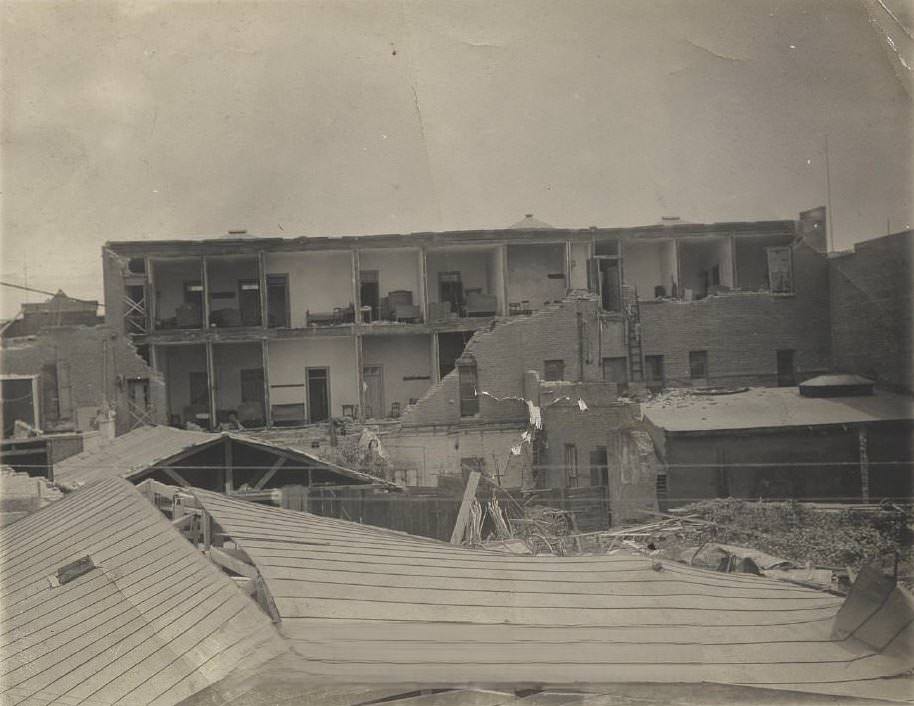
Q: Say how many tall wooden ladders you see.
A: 1